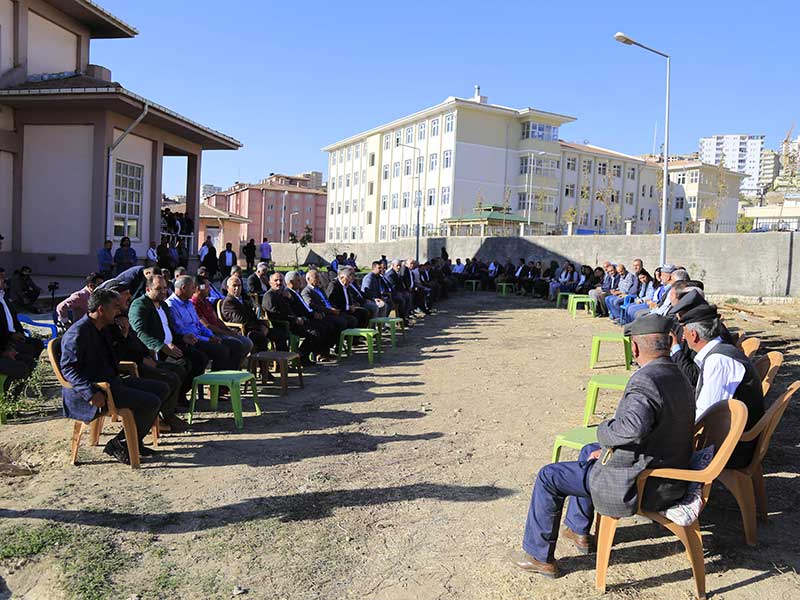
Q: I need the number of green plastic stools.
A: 11